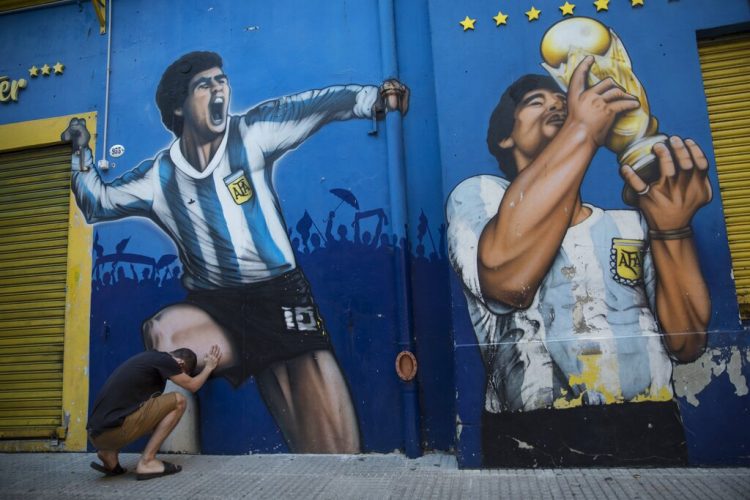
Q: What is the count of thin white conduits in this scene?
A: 1